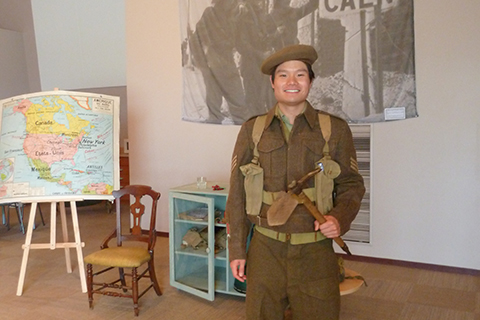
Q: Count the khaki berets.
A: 1